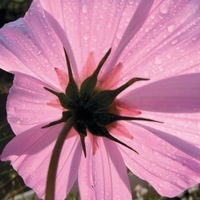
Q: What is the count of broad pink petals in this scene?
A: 8